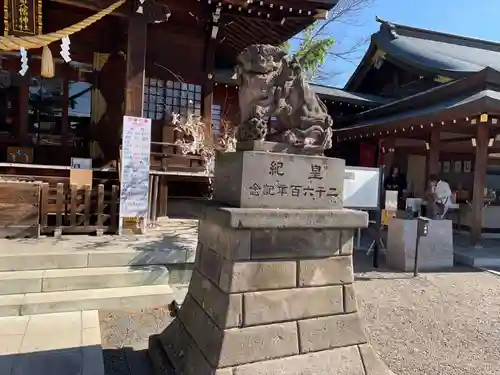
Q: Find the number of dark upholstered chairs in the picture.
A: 0